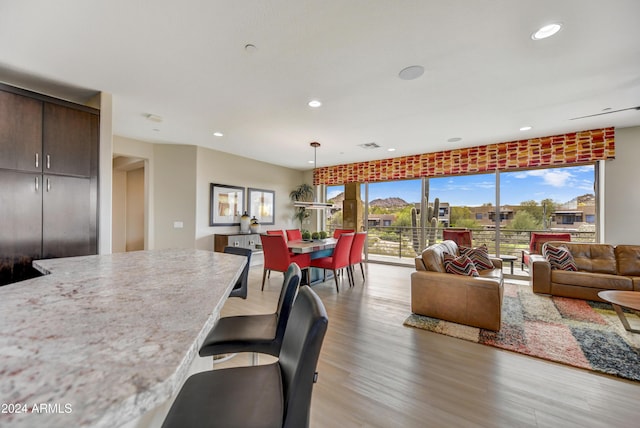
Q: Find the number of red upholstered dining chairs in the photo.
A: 6